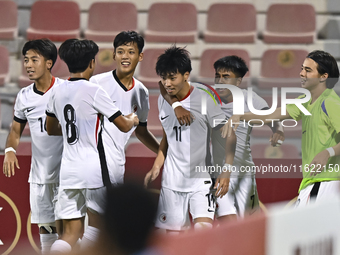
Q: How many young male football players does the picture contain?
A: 6